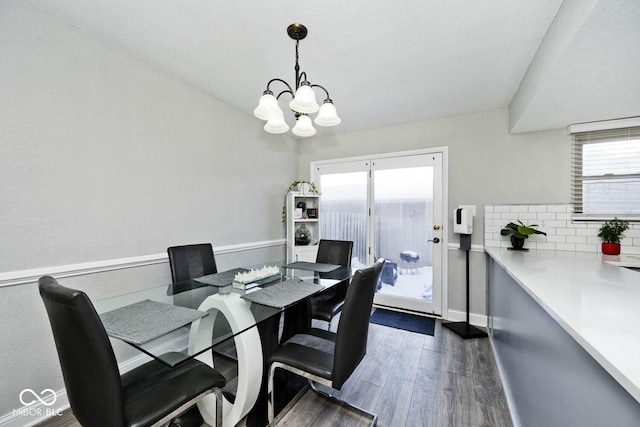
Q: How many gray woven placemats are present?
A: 4